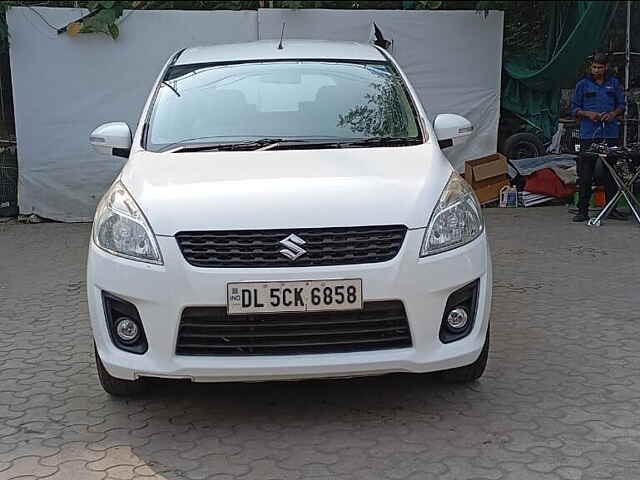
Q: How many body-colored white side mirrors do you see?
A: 2